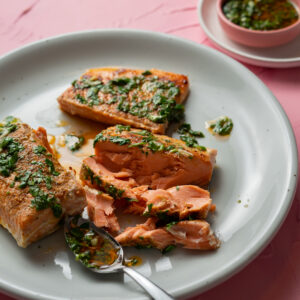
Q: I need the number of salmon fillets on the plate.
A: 3